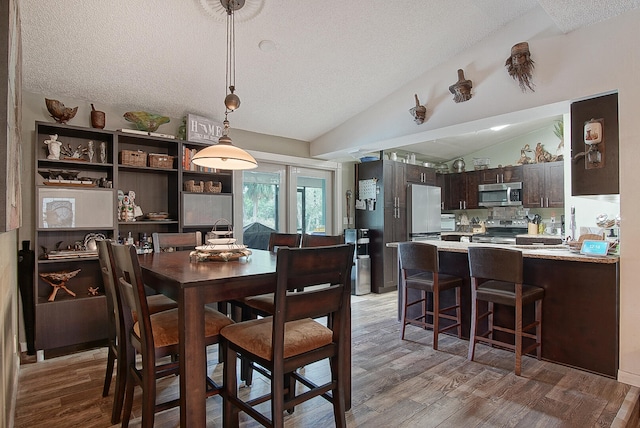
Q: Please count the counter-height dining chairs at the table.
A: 6